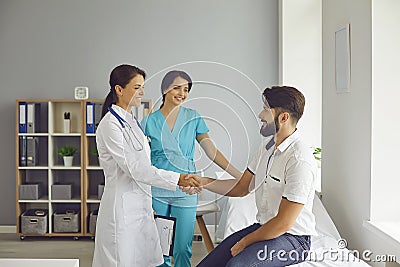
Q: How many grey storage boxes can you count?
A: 6